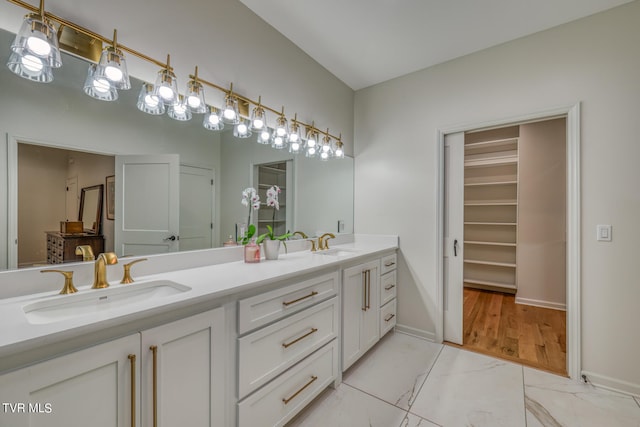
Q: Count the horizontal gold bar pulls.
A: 6